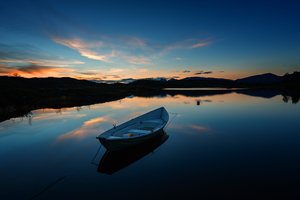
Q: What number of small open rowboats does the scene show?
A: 1